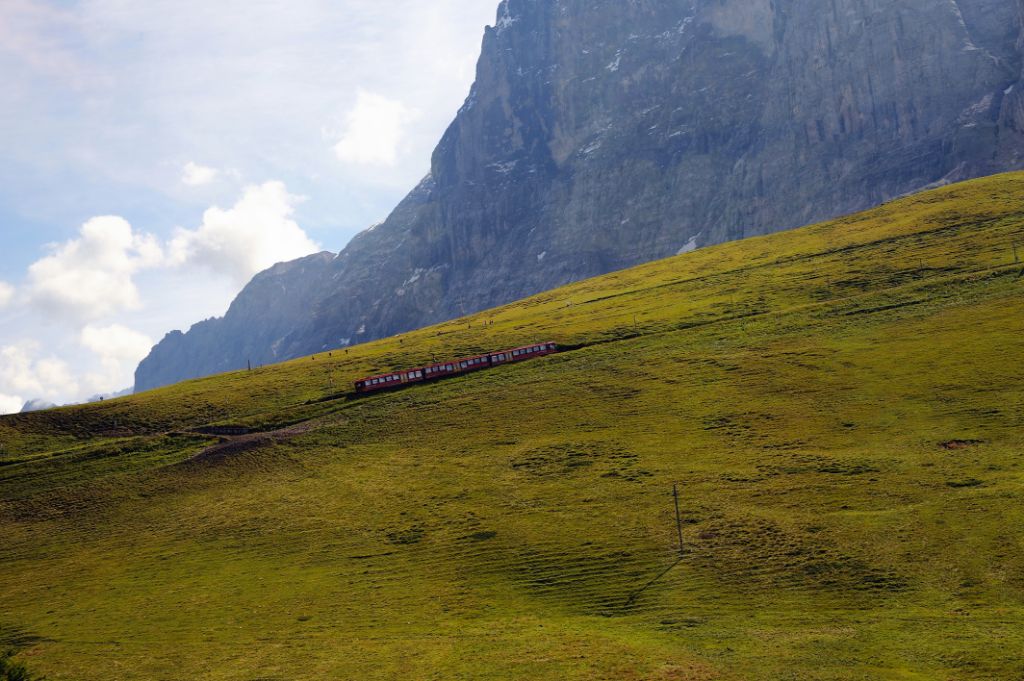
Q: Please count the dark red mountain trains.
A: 1